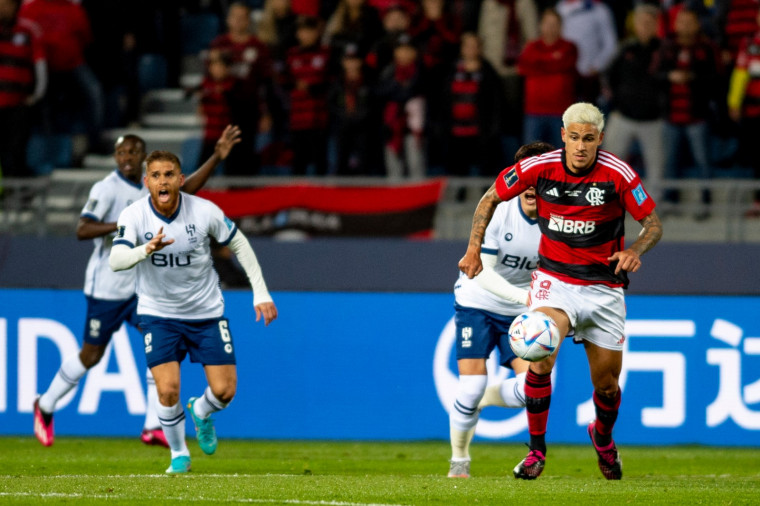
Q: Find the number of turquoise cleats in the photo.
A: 2